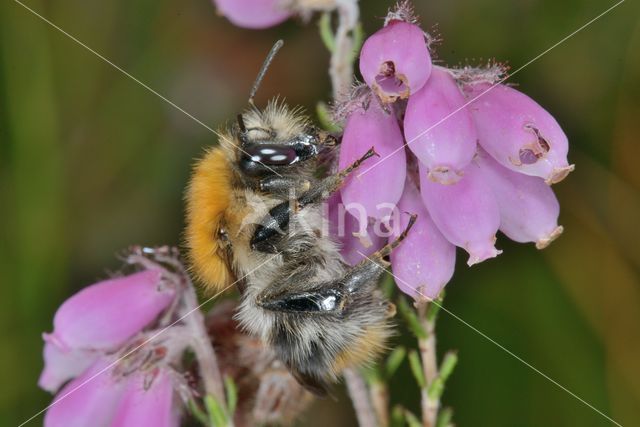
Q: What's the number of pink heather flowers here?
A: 13